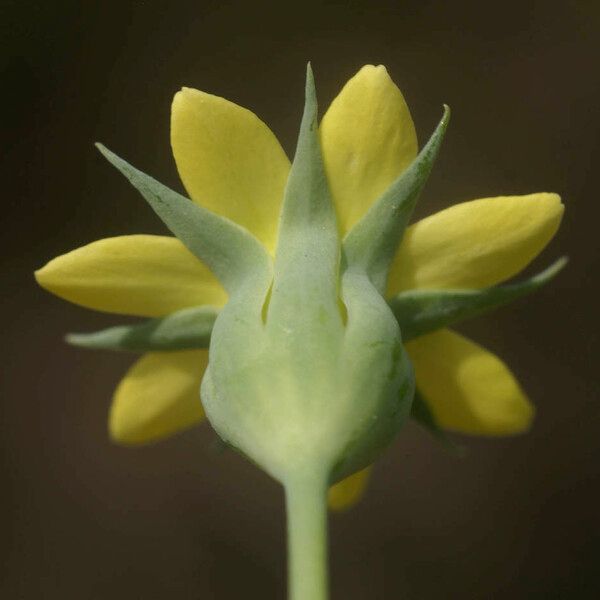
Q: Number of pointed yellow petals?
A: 7